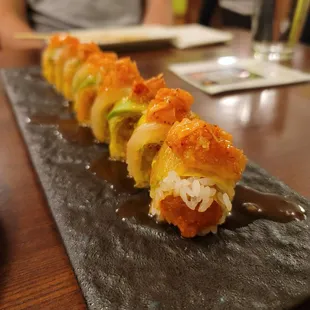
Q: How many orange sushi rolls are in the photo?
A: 8